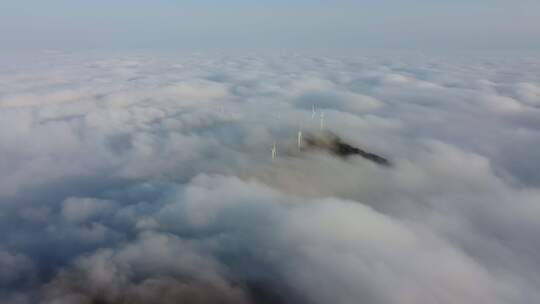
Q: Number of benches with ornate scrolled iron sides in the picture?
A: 0